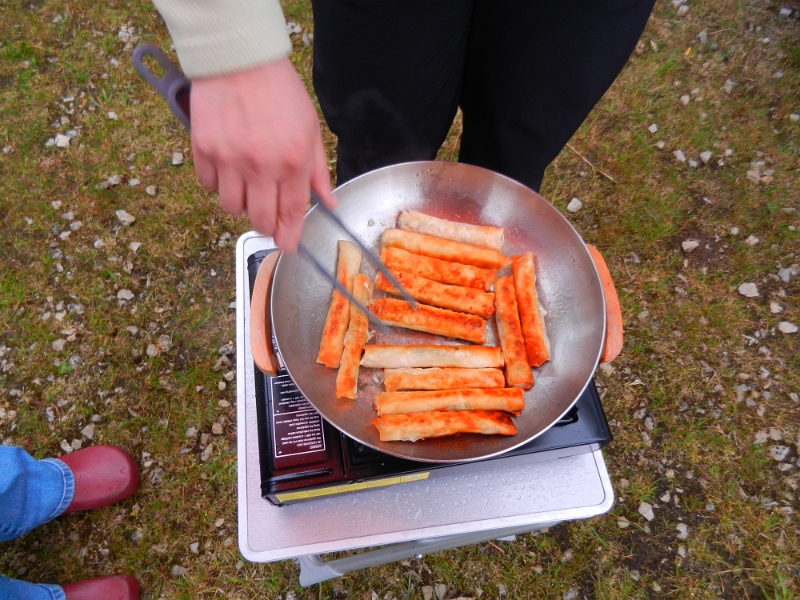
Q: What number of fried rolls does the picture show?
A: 13